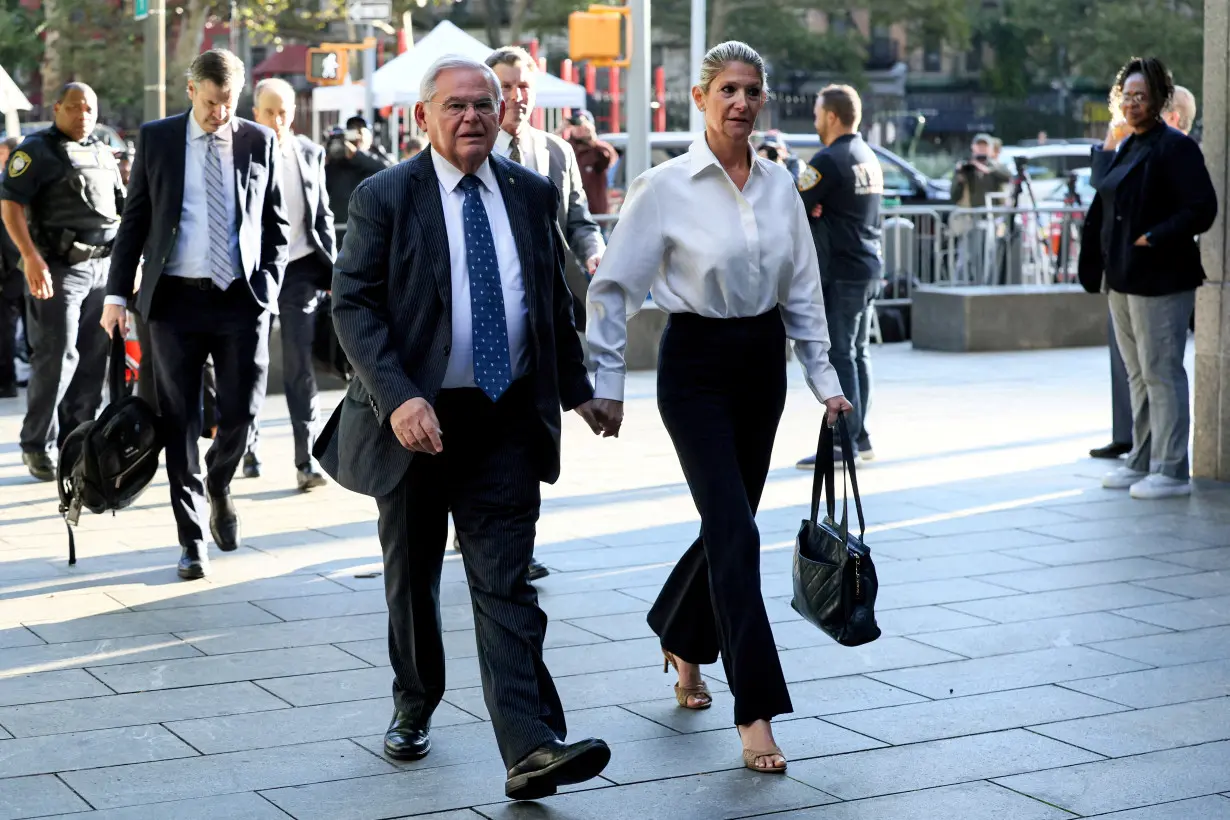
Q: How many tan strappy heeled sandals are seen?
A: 2